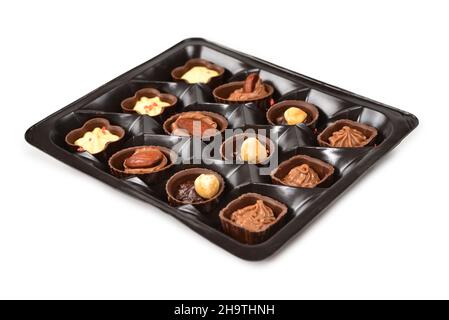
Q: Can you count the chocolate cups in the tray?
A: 12